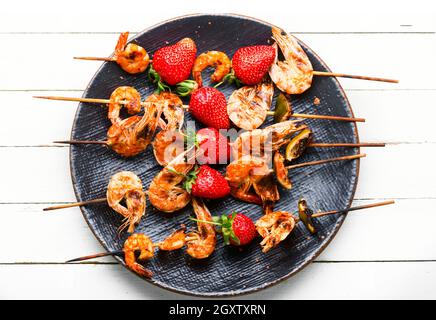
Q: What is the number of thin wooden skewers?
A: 5